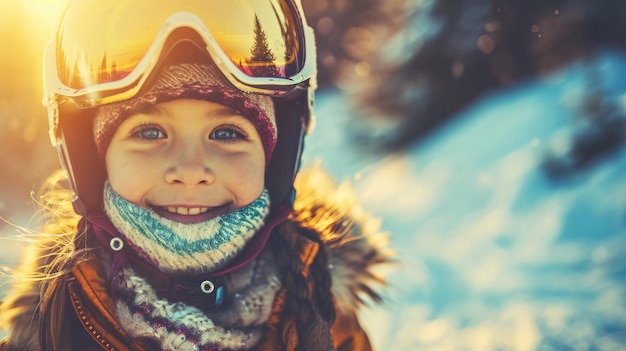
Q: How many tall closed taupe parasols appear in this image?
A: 0